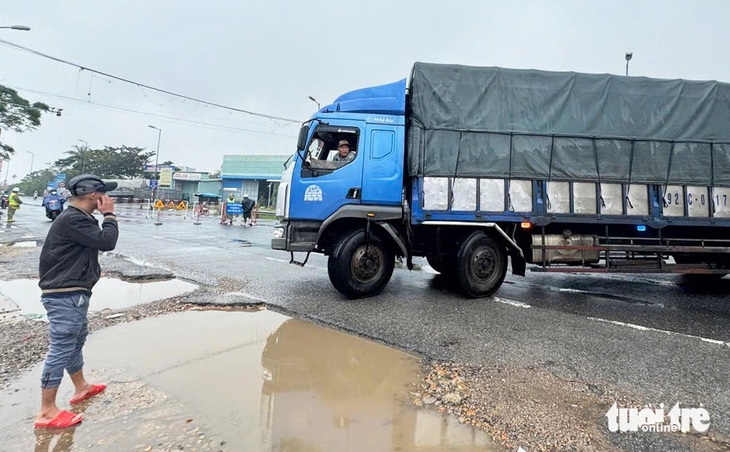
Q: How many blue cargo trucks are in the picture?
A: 1